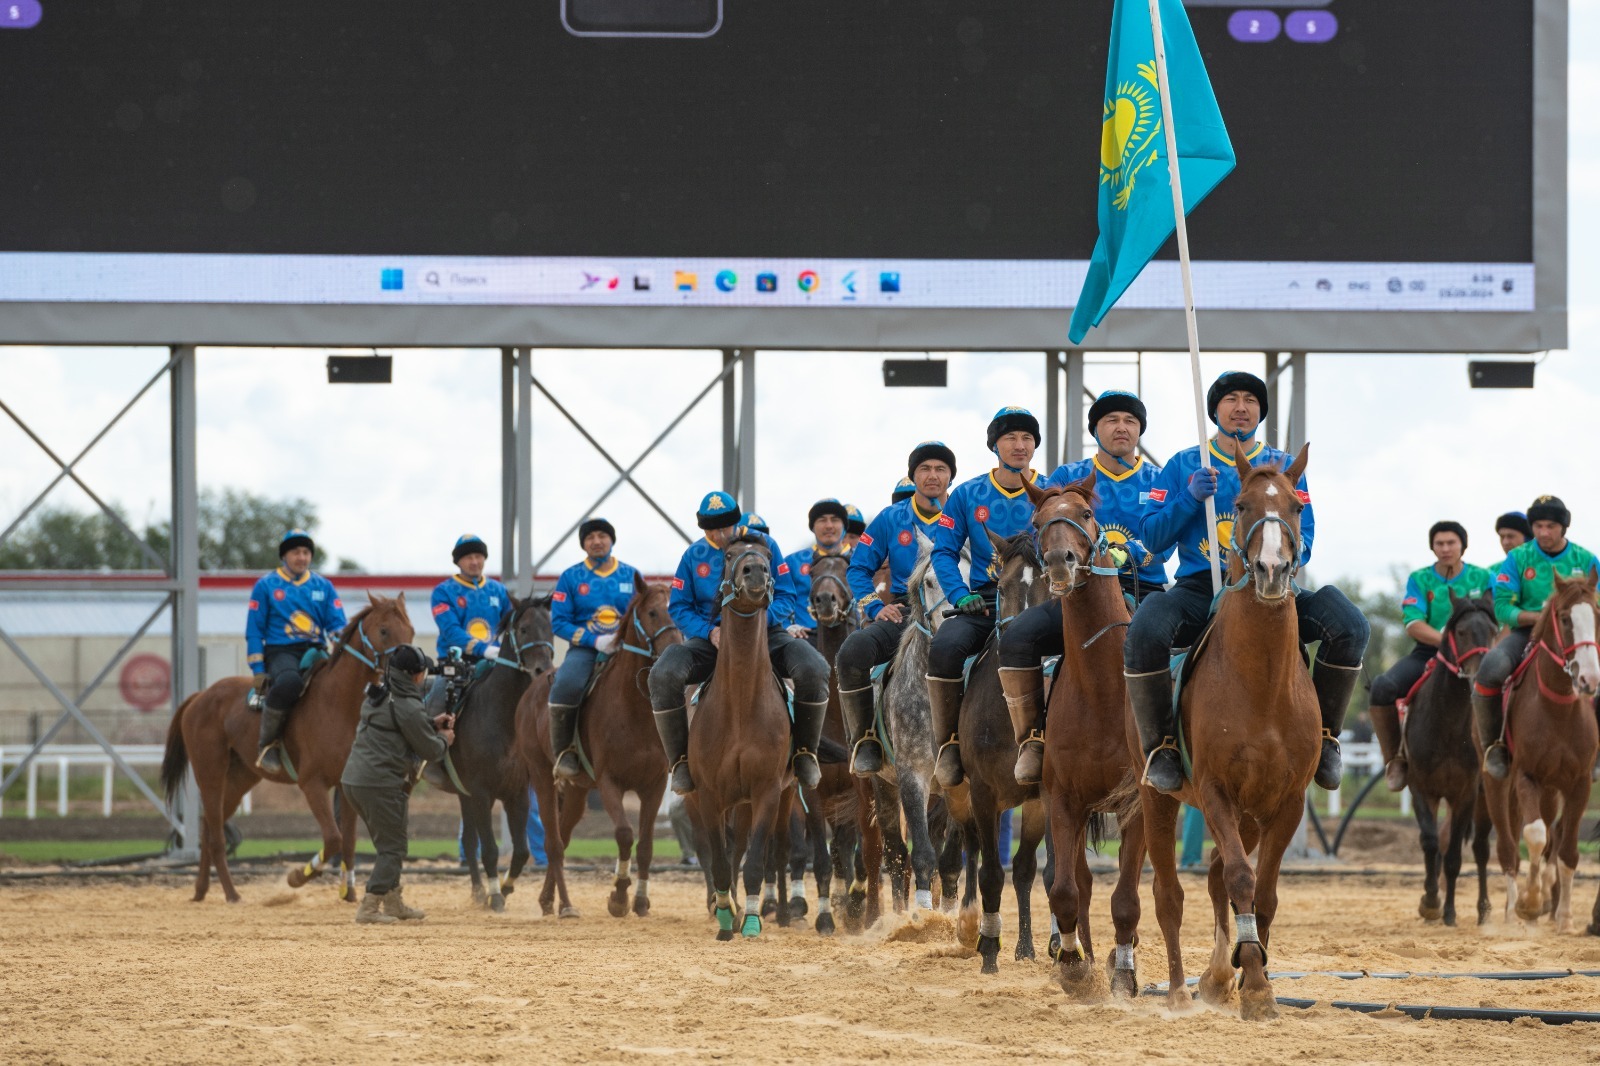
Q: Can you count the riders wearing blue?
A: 12